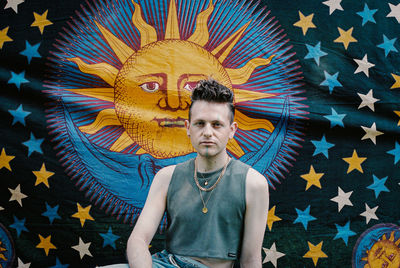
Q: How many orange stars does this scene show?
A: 14